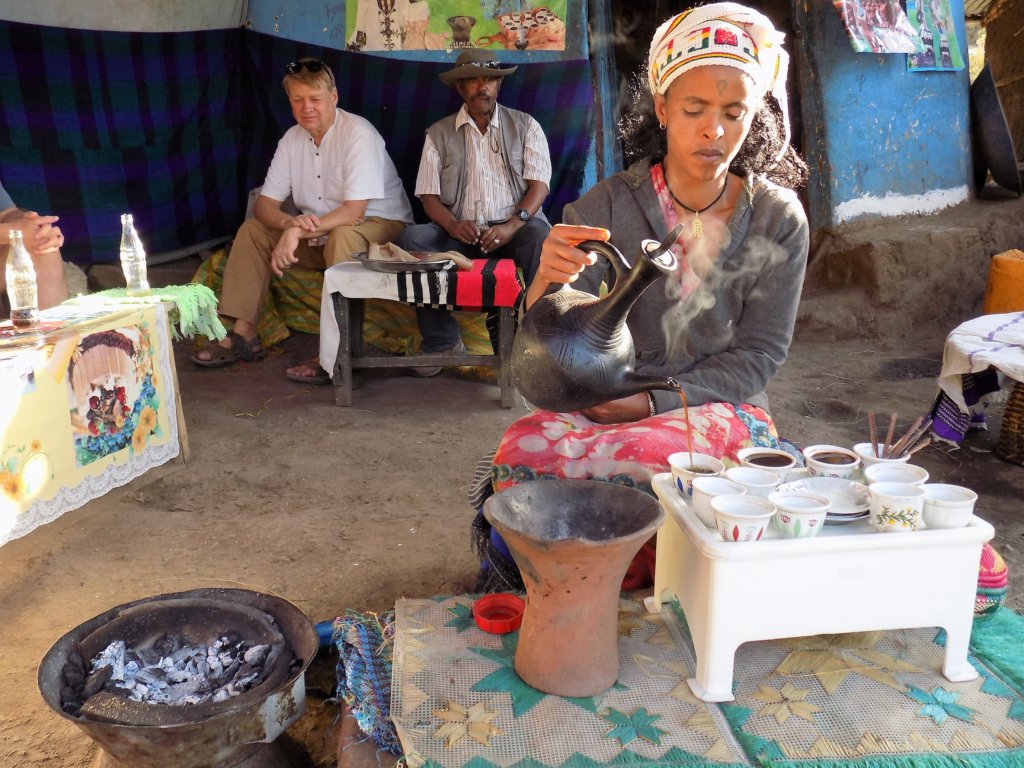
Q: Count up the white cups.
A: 11